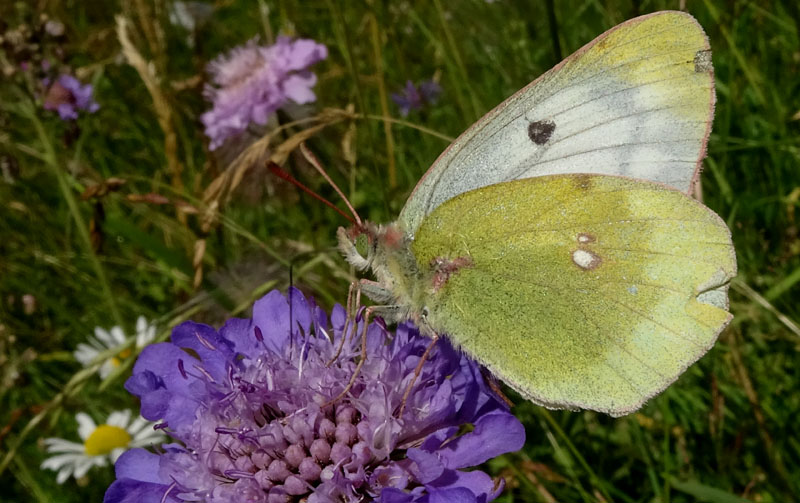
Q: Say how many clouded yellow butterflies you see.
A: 1